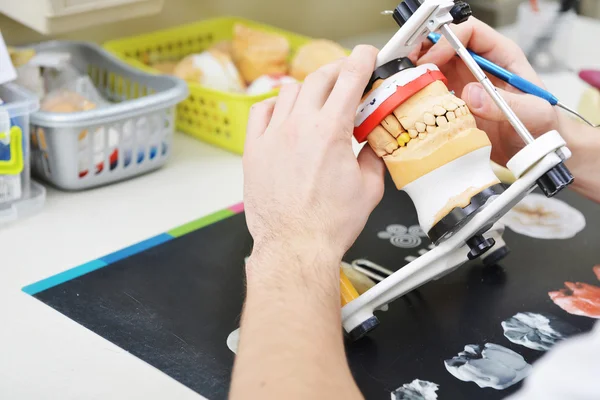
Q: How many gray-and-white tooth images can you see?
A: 3